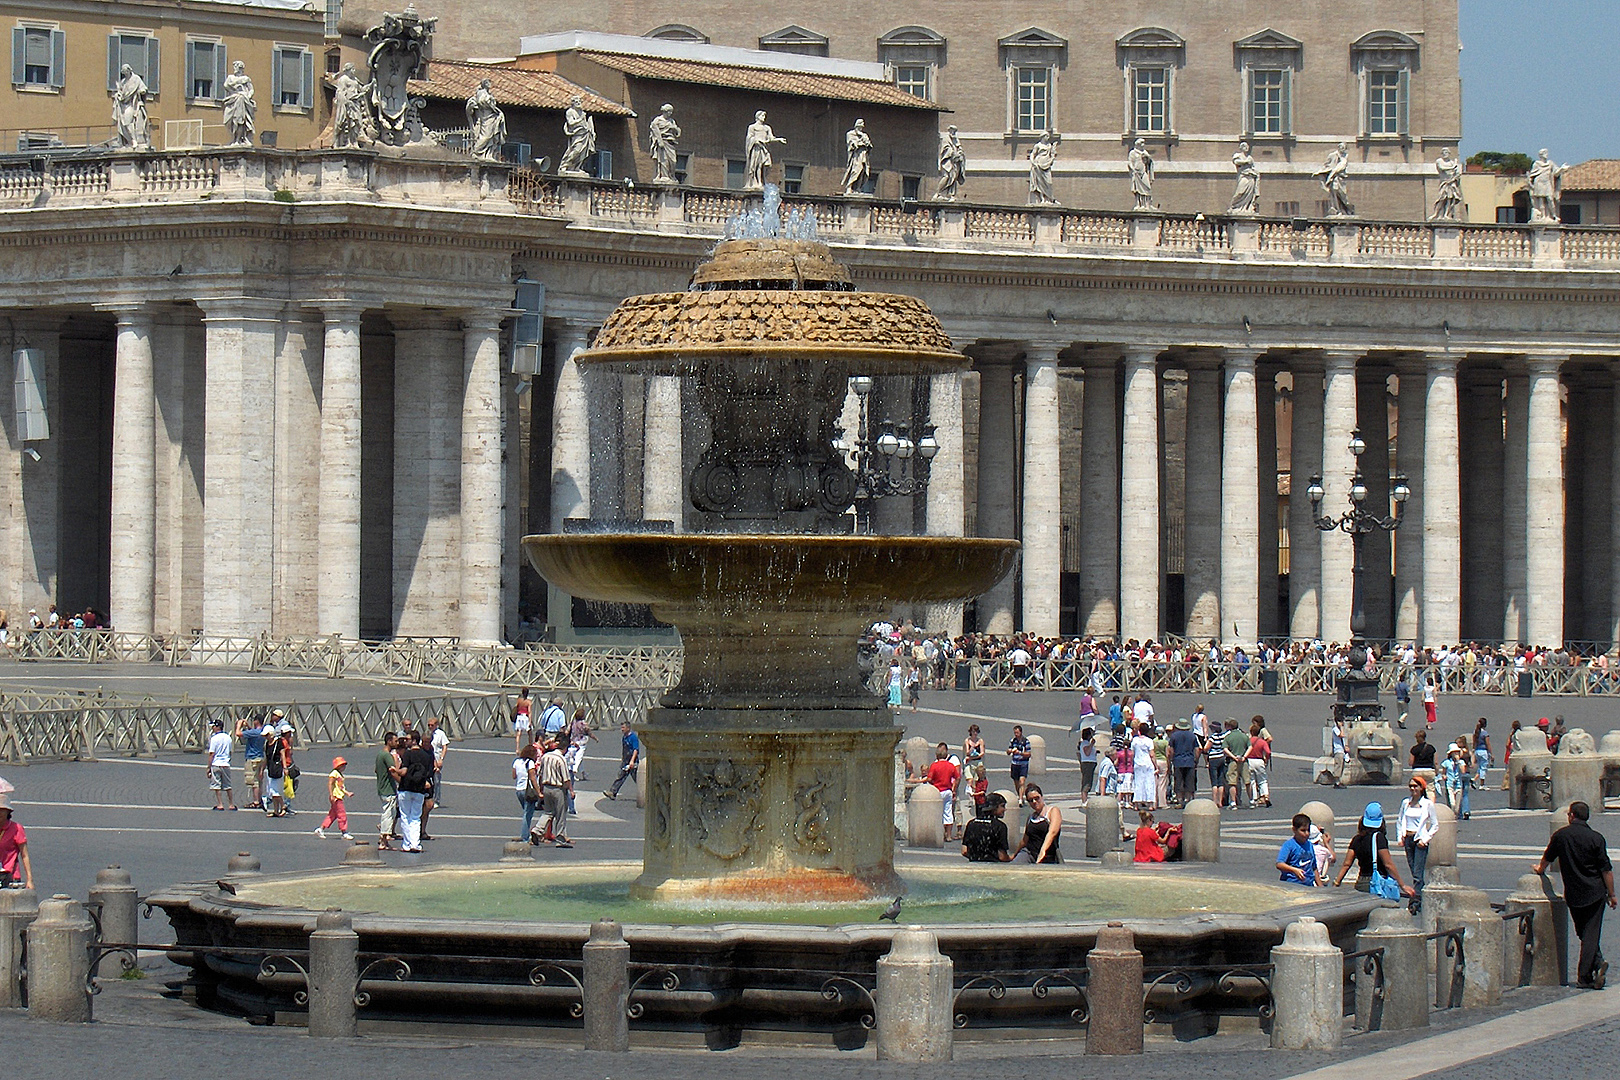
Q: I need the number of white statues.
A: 15